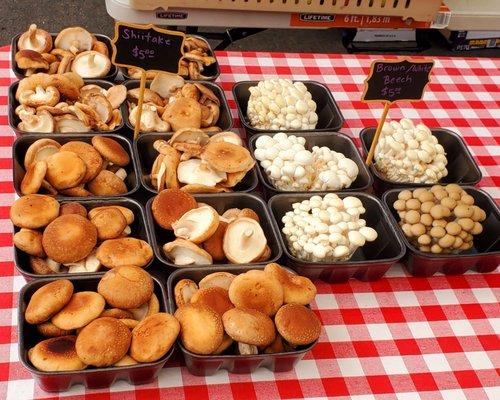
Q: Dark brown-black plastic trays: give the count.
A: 15